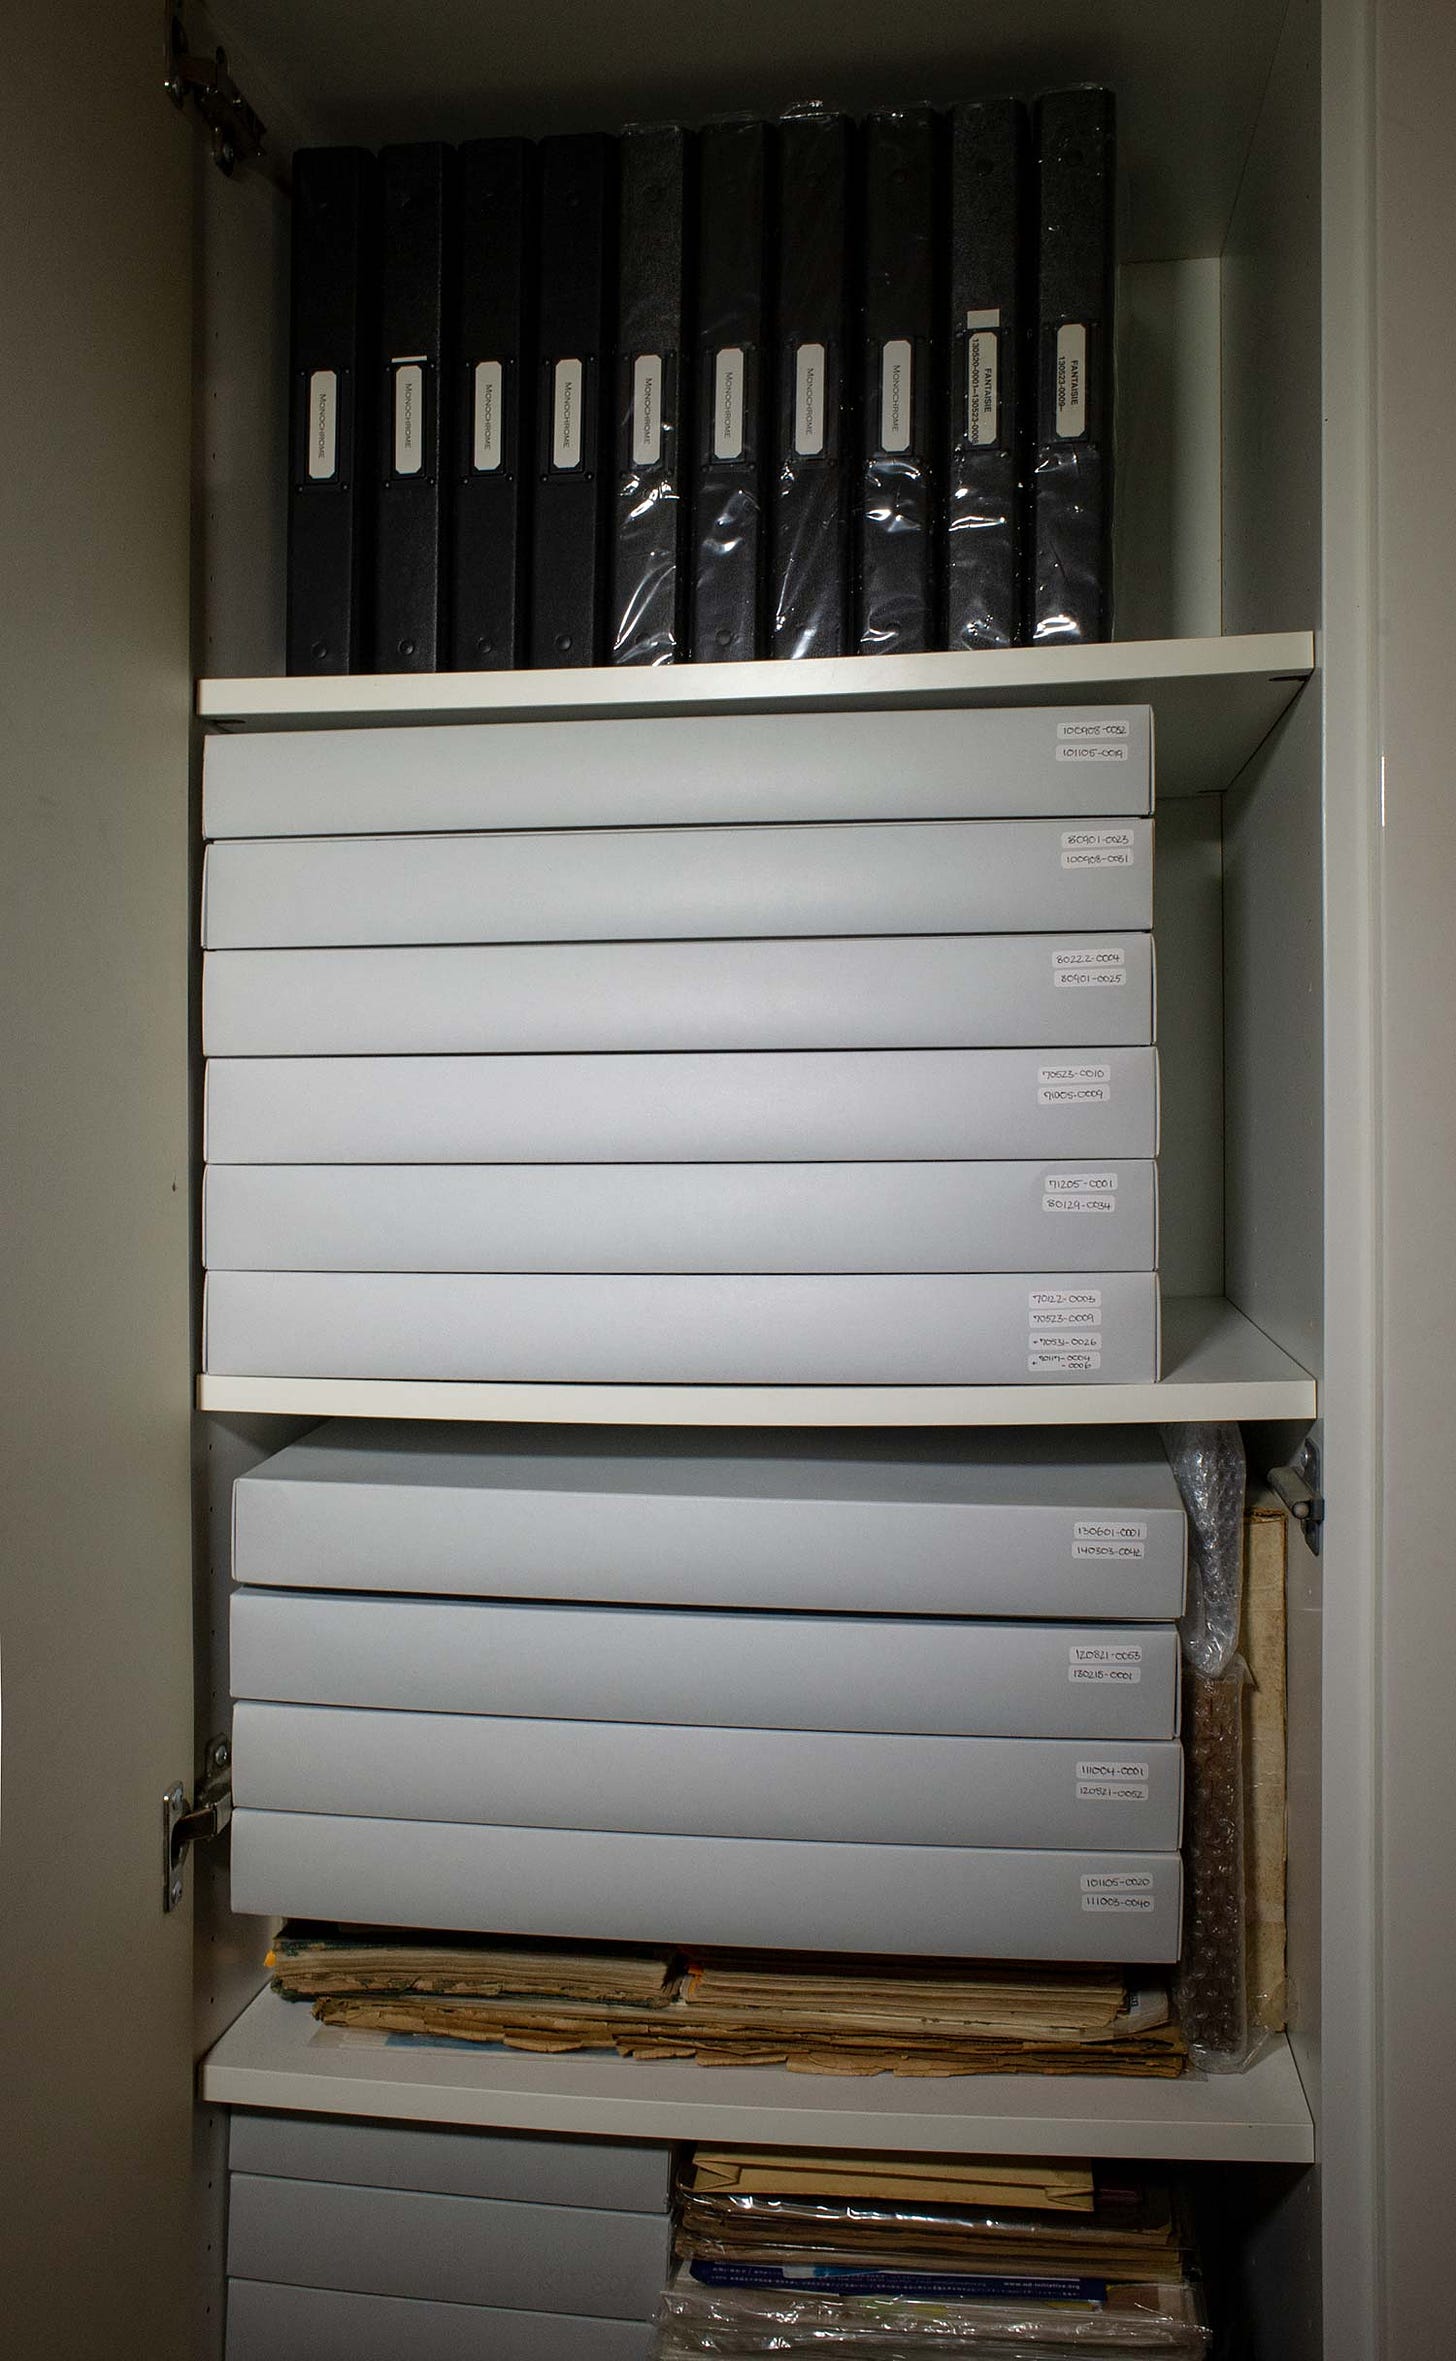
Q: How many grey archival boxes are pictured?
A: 13